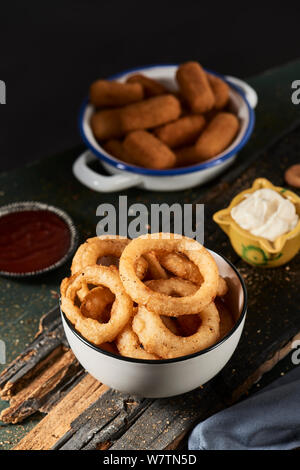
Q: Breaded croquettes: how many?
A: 11